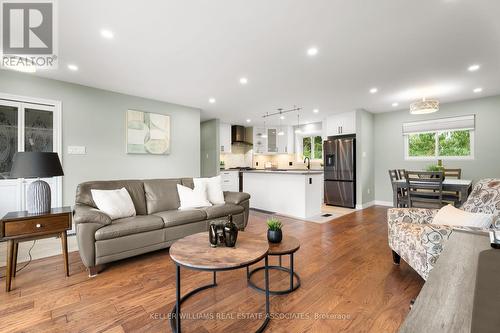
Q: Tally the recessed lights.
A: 12